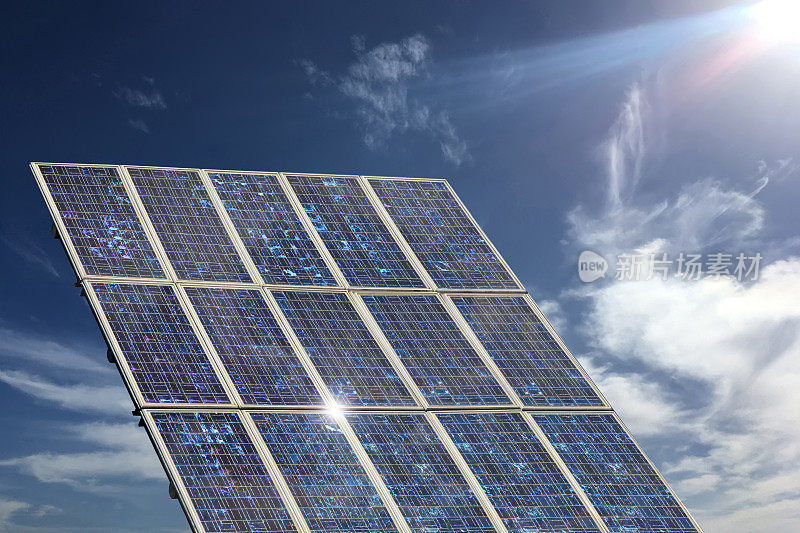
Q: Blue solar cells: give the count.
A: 15